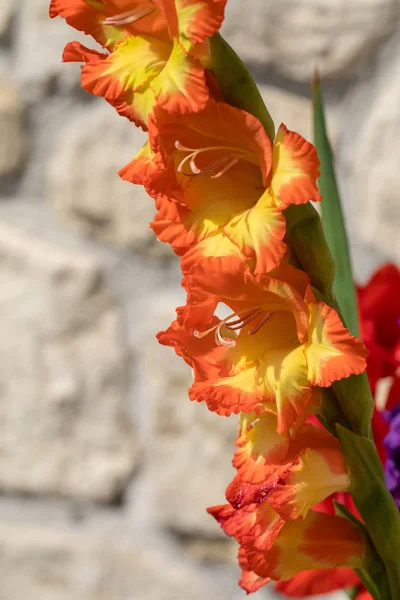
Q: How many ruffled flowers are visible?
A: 5